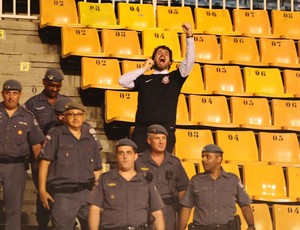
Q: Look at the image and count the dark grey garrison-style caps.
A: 7